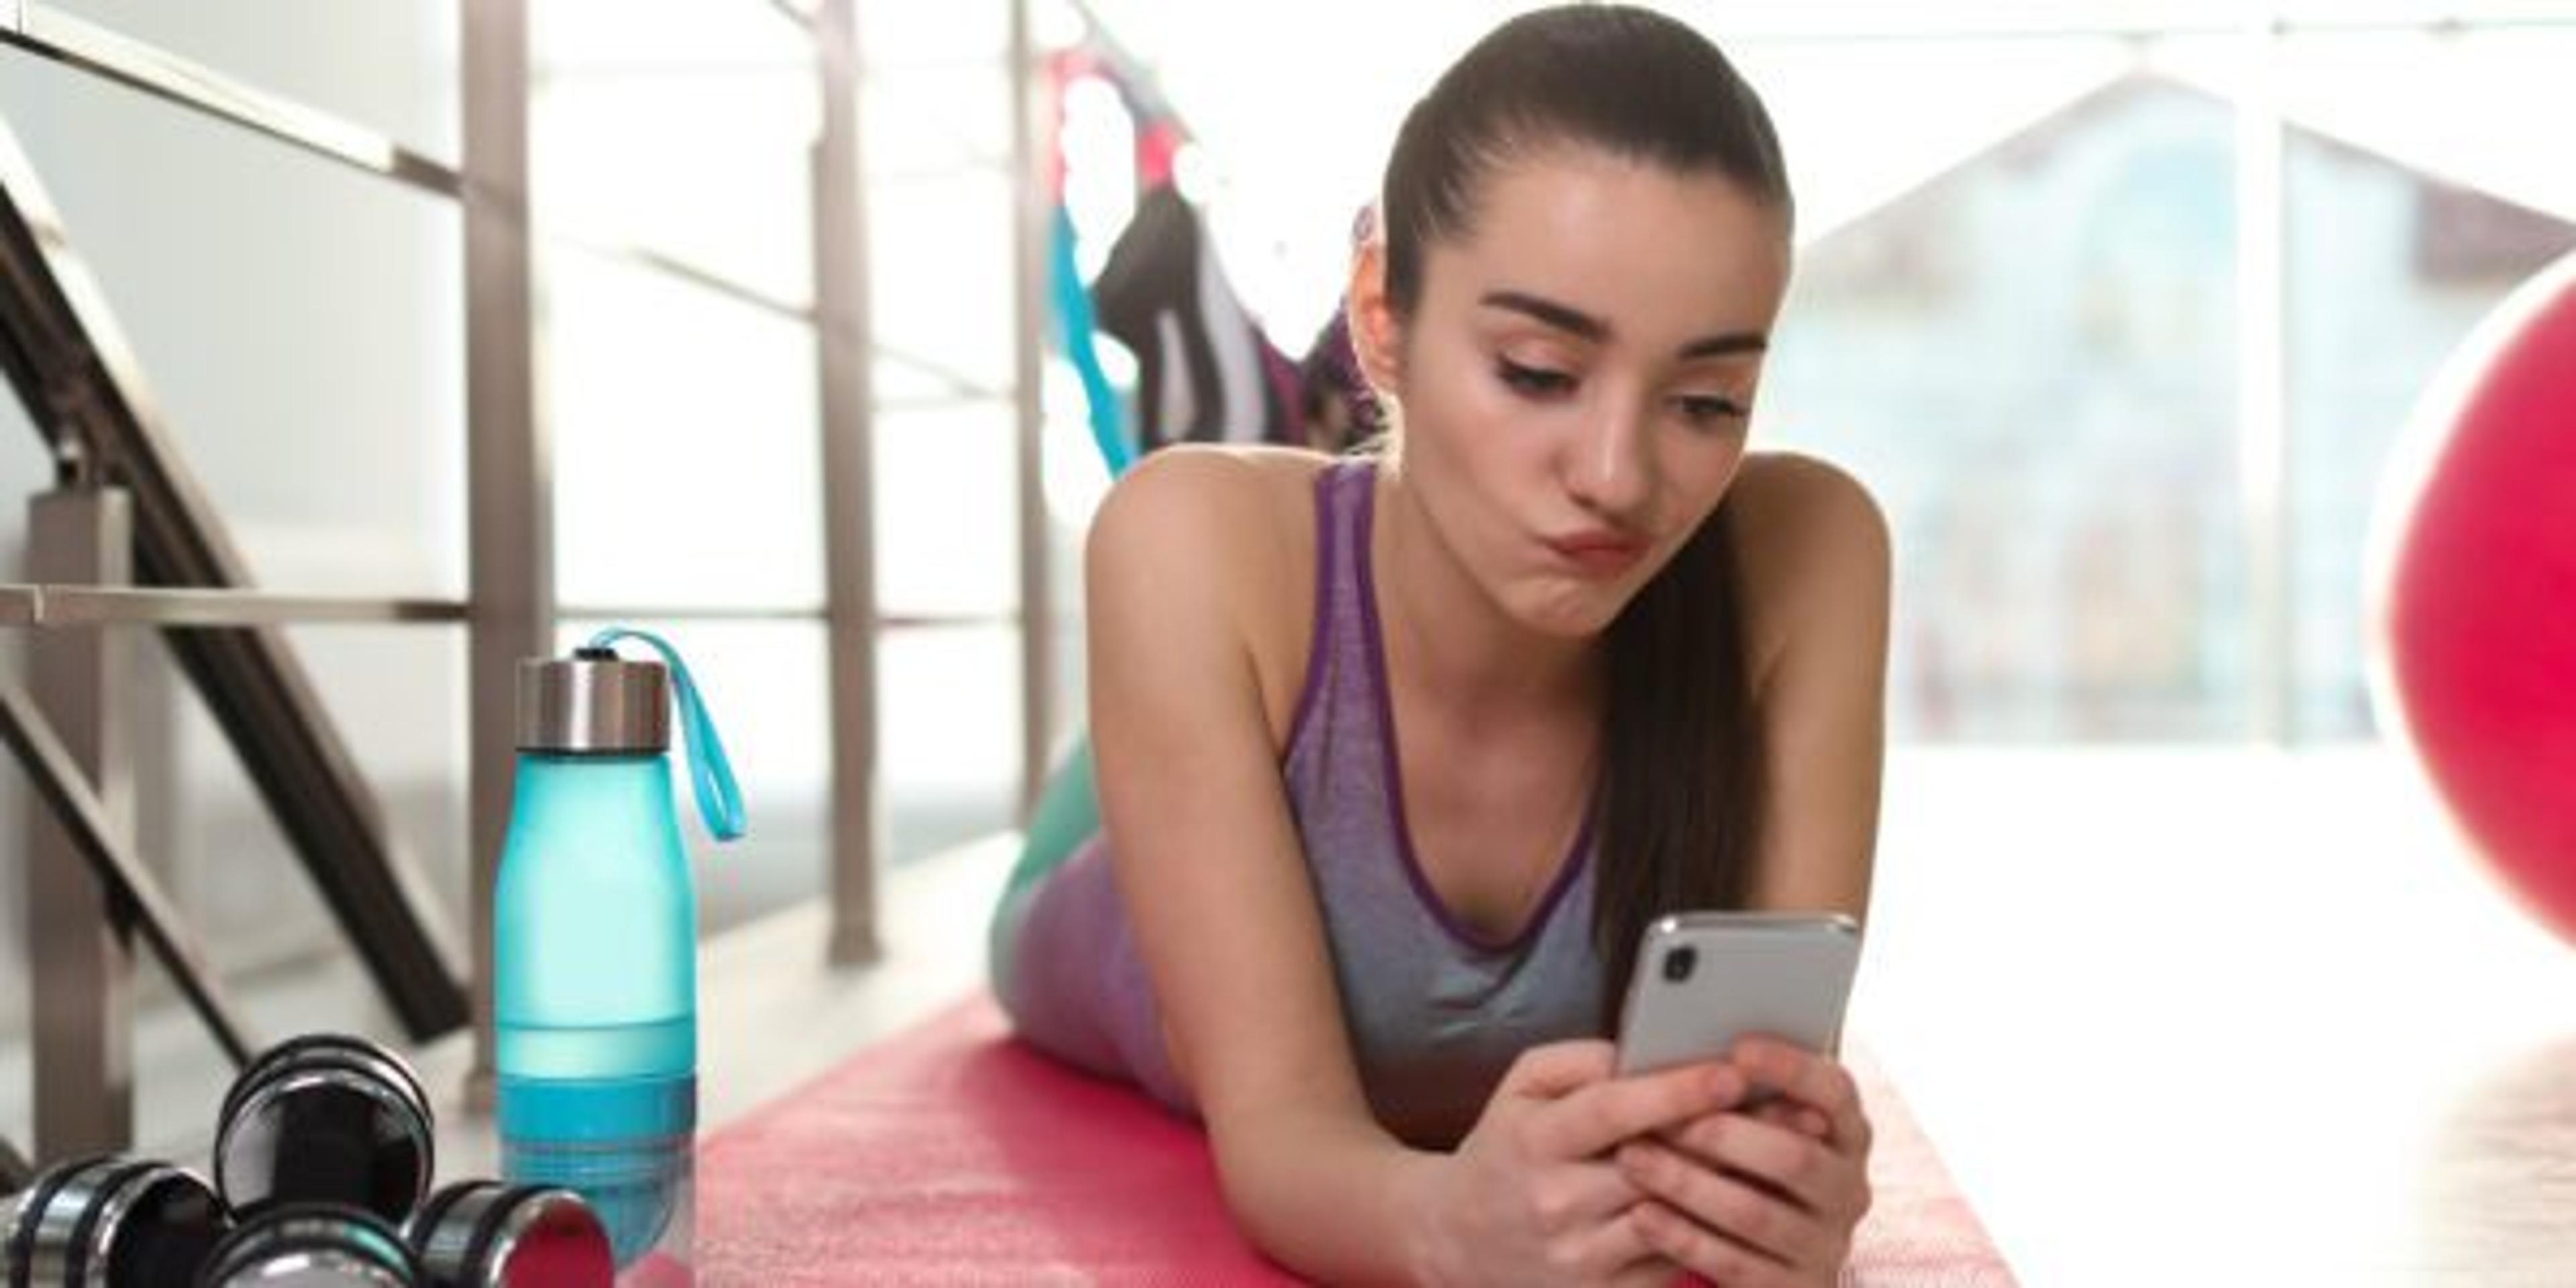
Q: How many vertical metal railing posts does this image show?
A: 4